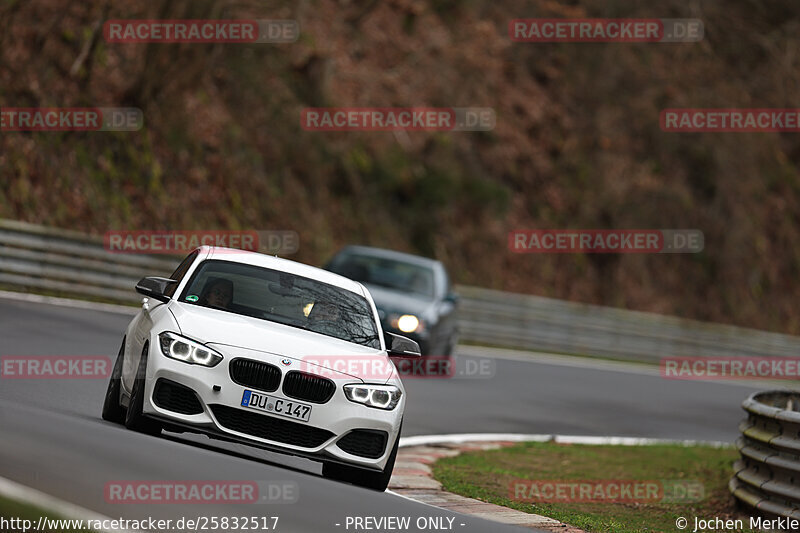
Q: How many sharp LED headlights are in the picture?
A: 2